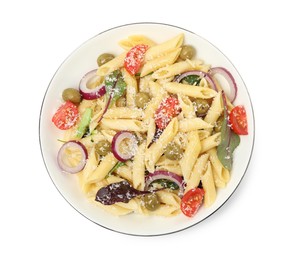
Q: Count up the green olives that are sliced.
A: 0